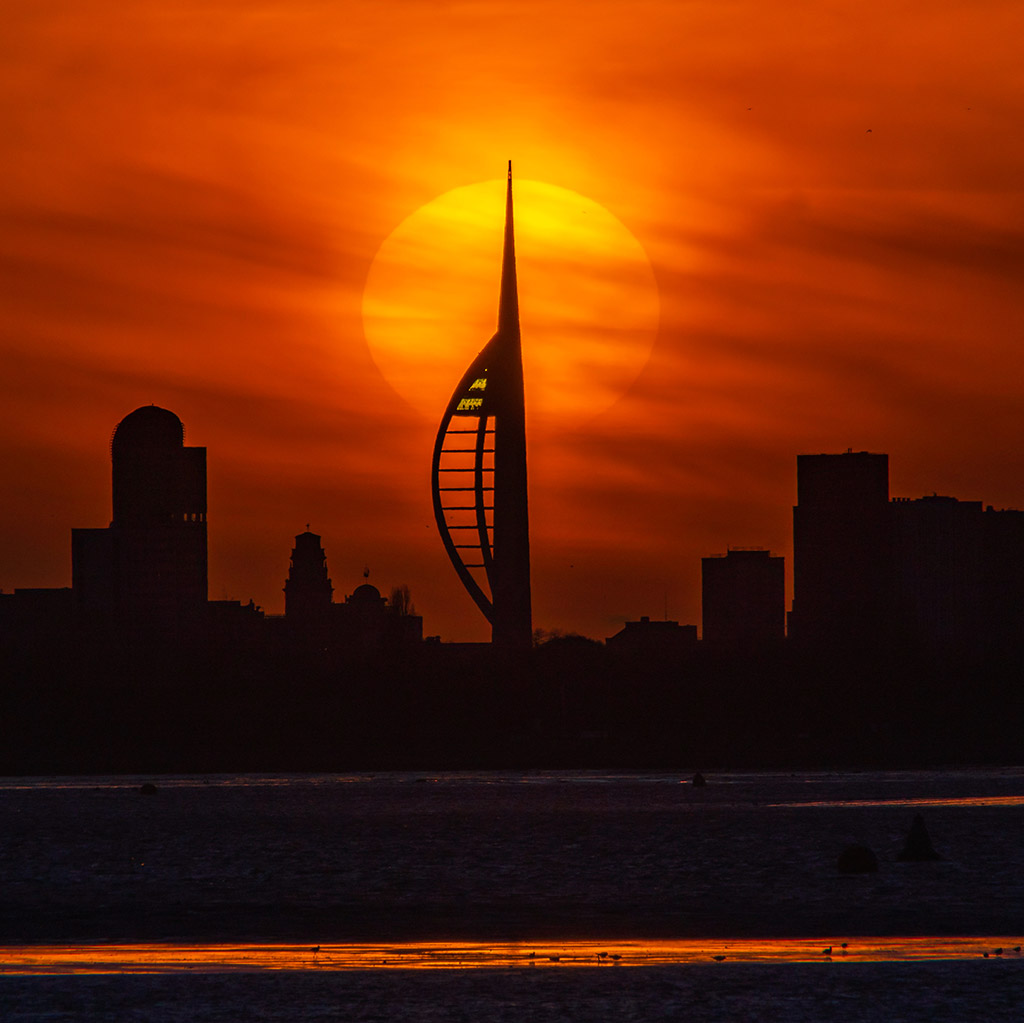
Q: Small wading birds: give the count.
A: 11